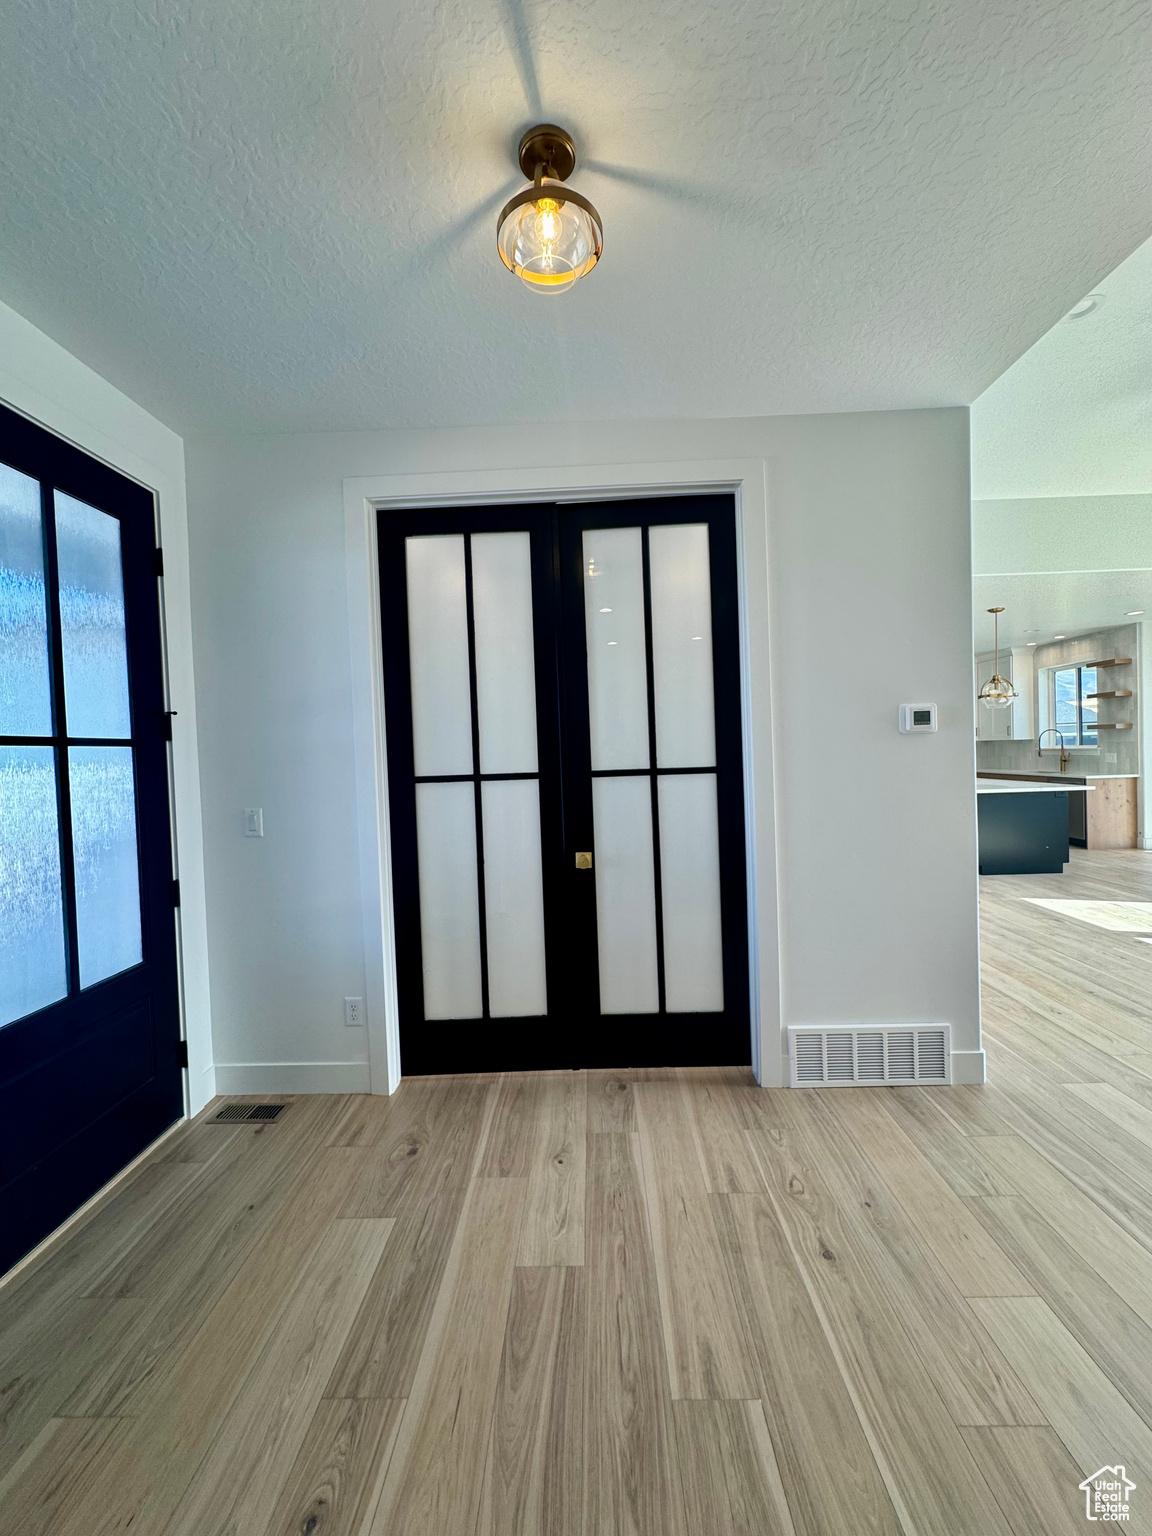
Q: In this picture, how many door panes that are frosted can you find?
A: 12